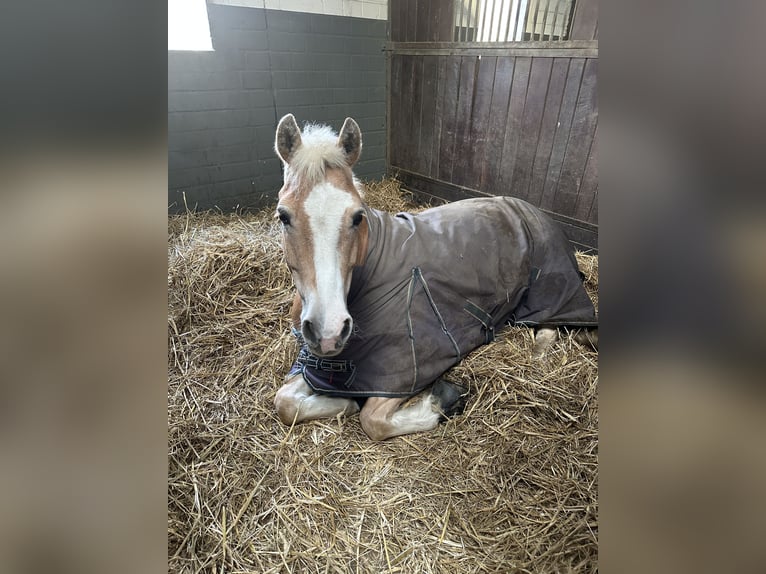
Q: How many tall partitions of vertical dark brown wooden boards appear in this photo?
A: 1